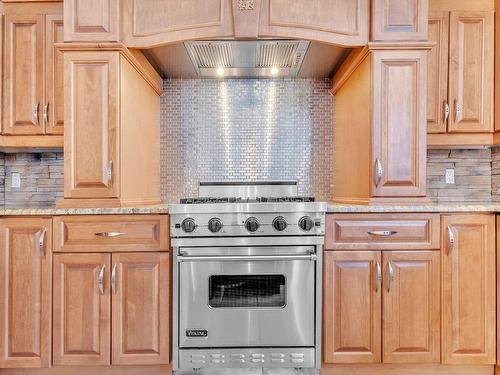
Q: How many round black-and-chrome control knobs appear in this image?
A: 5